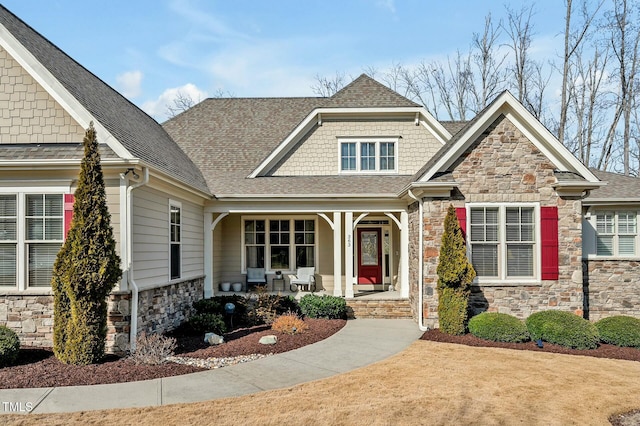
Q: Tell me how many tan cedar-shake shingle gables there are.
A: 2